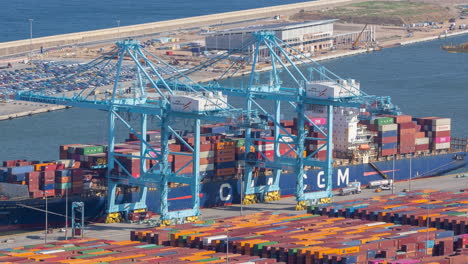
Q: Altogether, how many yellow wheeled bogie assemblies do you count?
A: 8